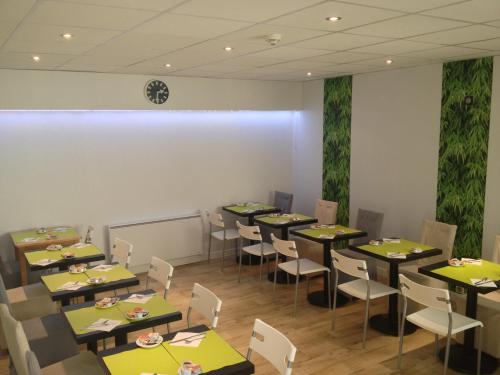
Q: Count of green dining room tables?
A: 10